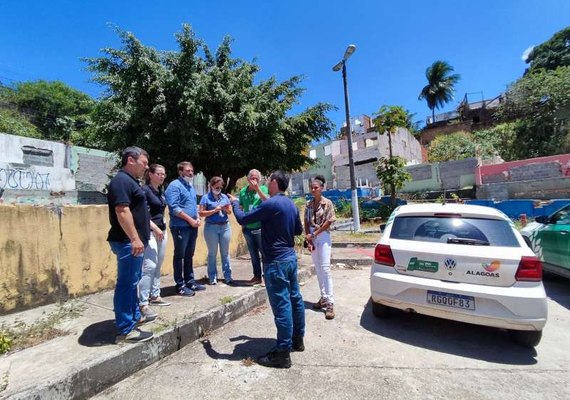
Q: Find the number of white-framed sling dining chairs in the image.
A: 0